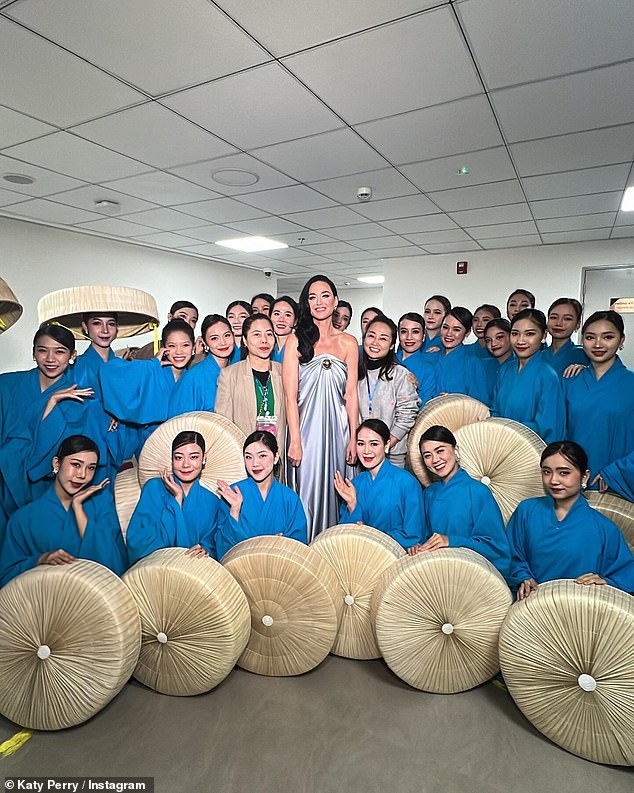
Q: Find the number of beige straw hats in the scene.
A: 13